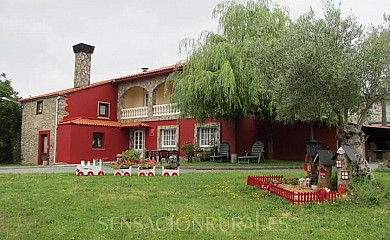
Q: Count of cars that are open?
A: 3